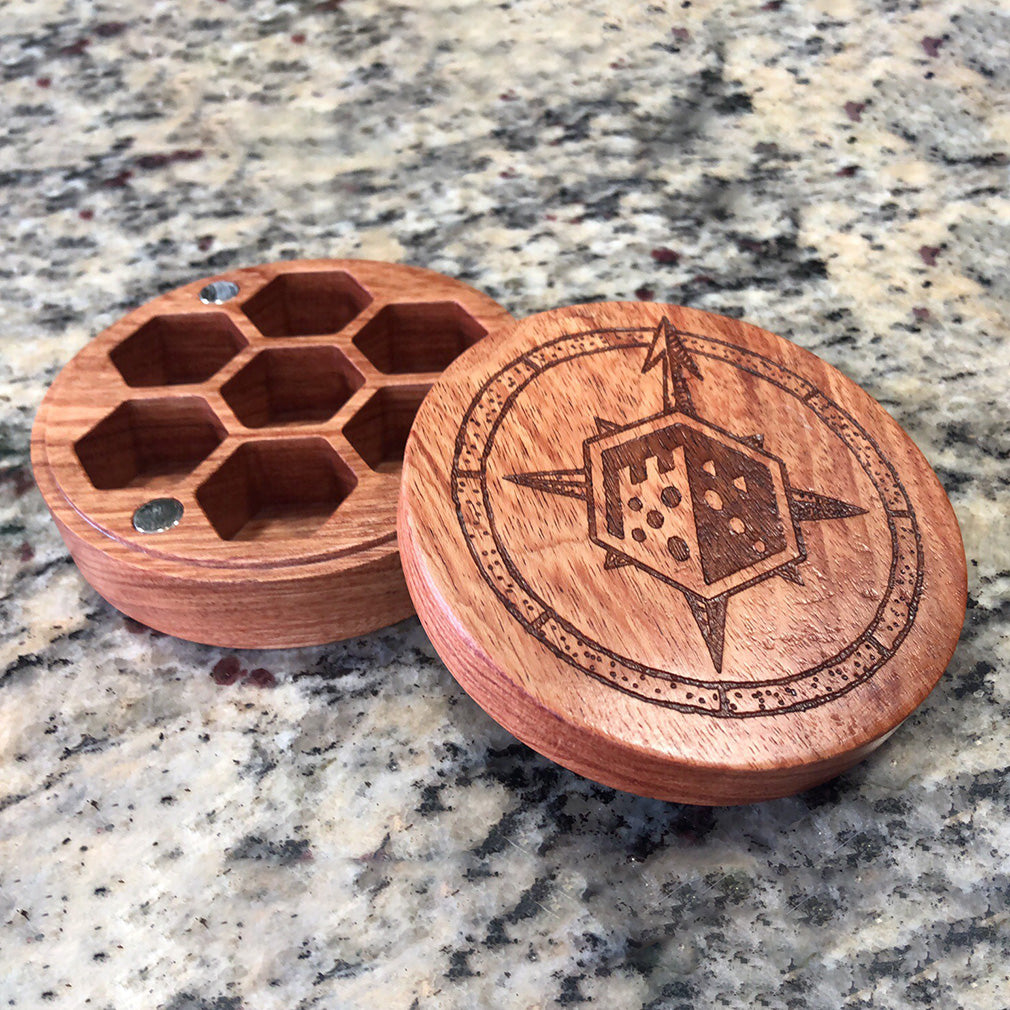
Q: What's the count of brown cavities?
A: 7